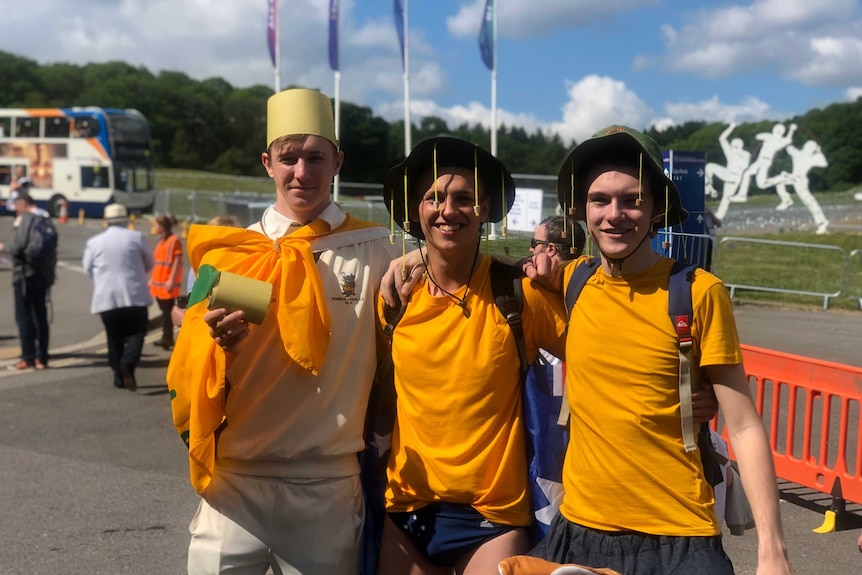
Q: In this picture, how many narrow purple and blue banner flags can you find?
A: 4